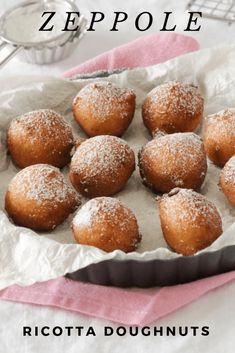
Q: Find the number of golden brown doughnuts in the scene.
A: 10